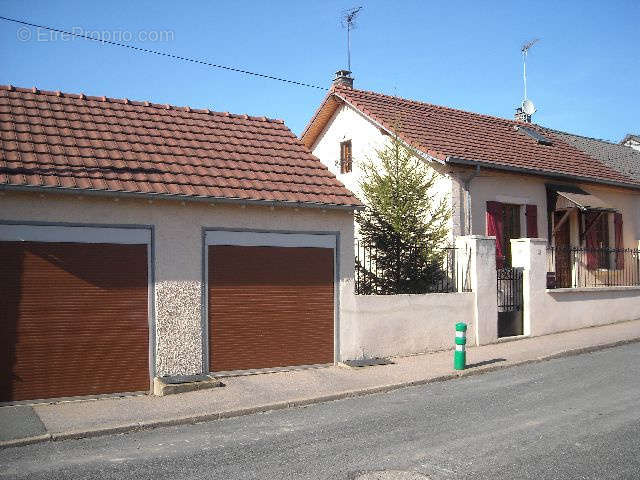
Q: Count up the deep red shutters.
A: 4